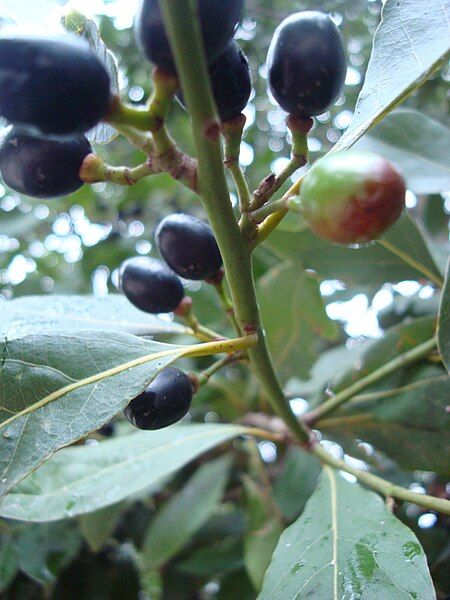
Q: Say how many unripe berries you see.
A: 1